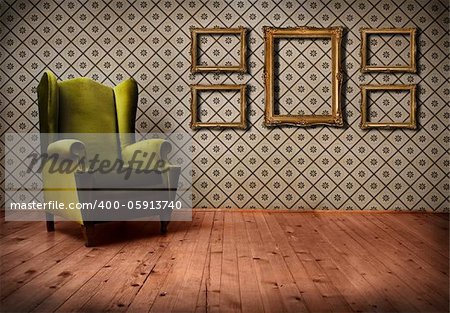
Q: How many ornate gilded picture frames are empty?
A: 5